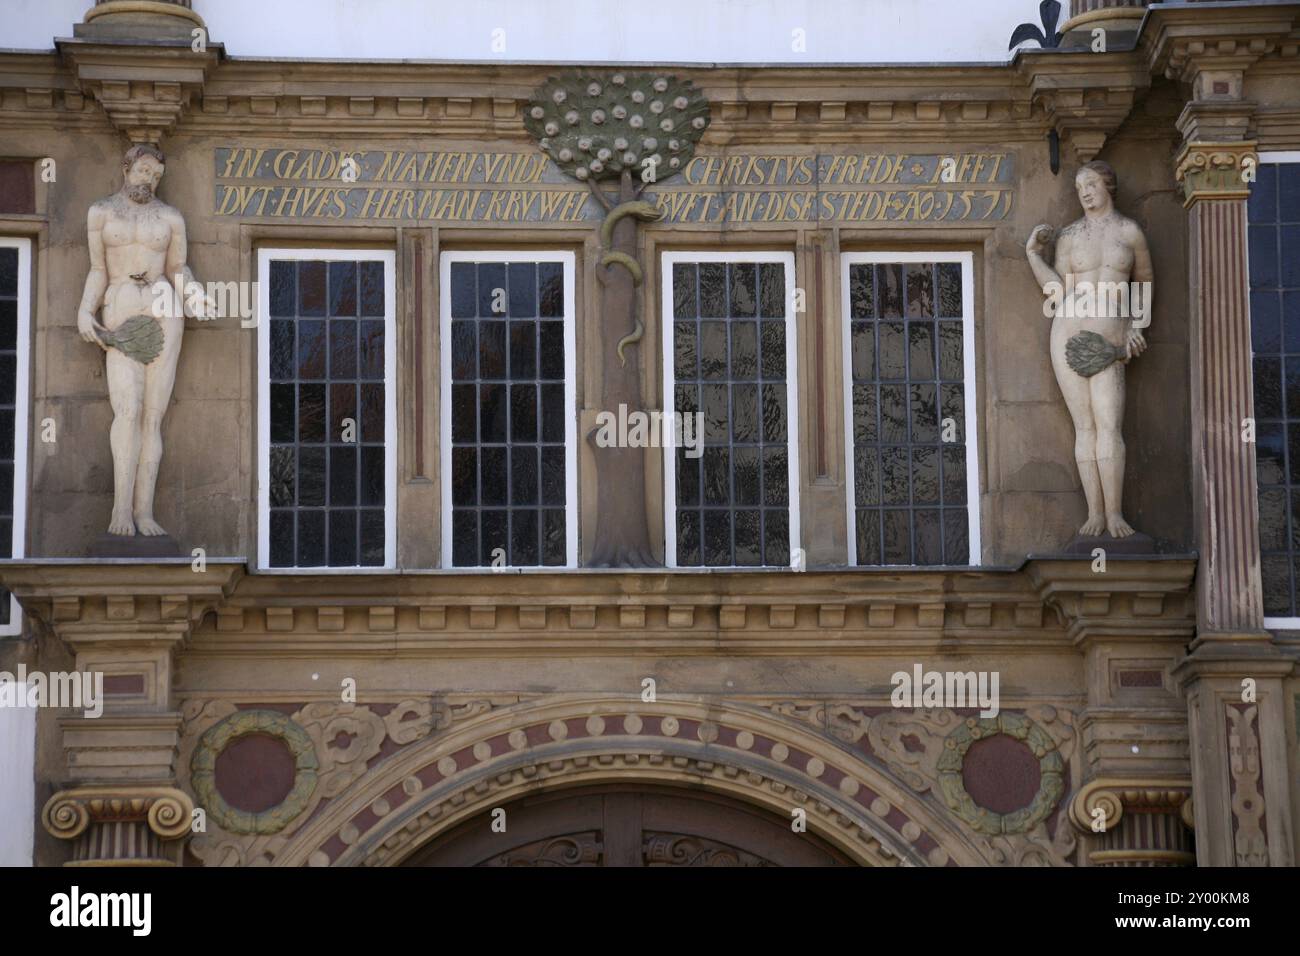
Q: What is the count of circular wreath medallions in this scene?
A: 2